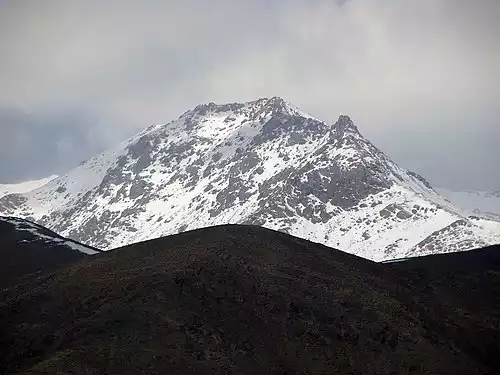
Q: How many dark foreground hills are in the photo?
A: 3